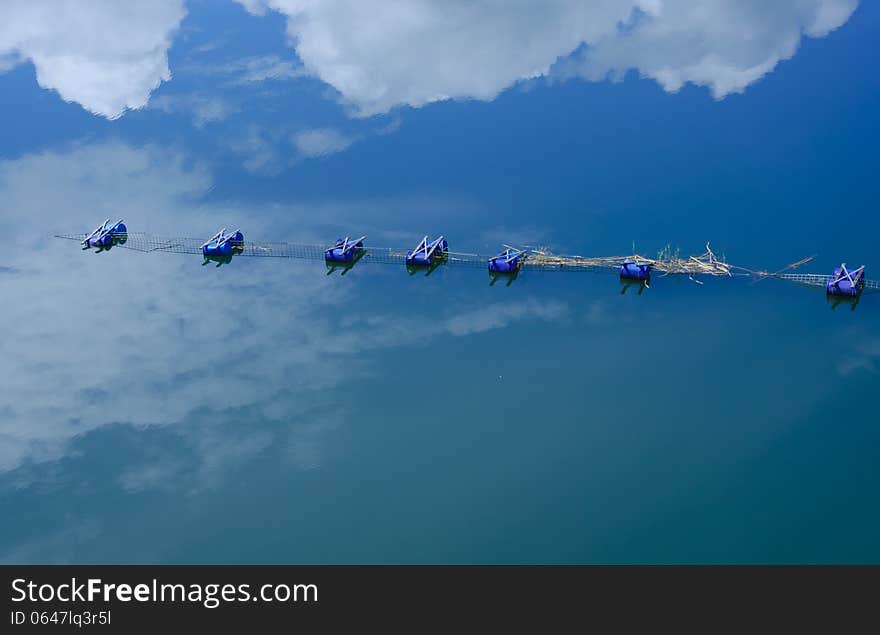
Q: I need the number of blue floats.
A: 7